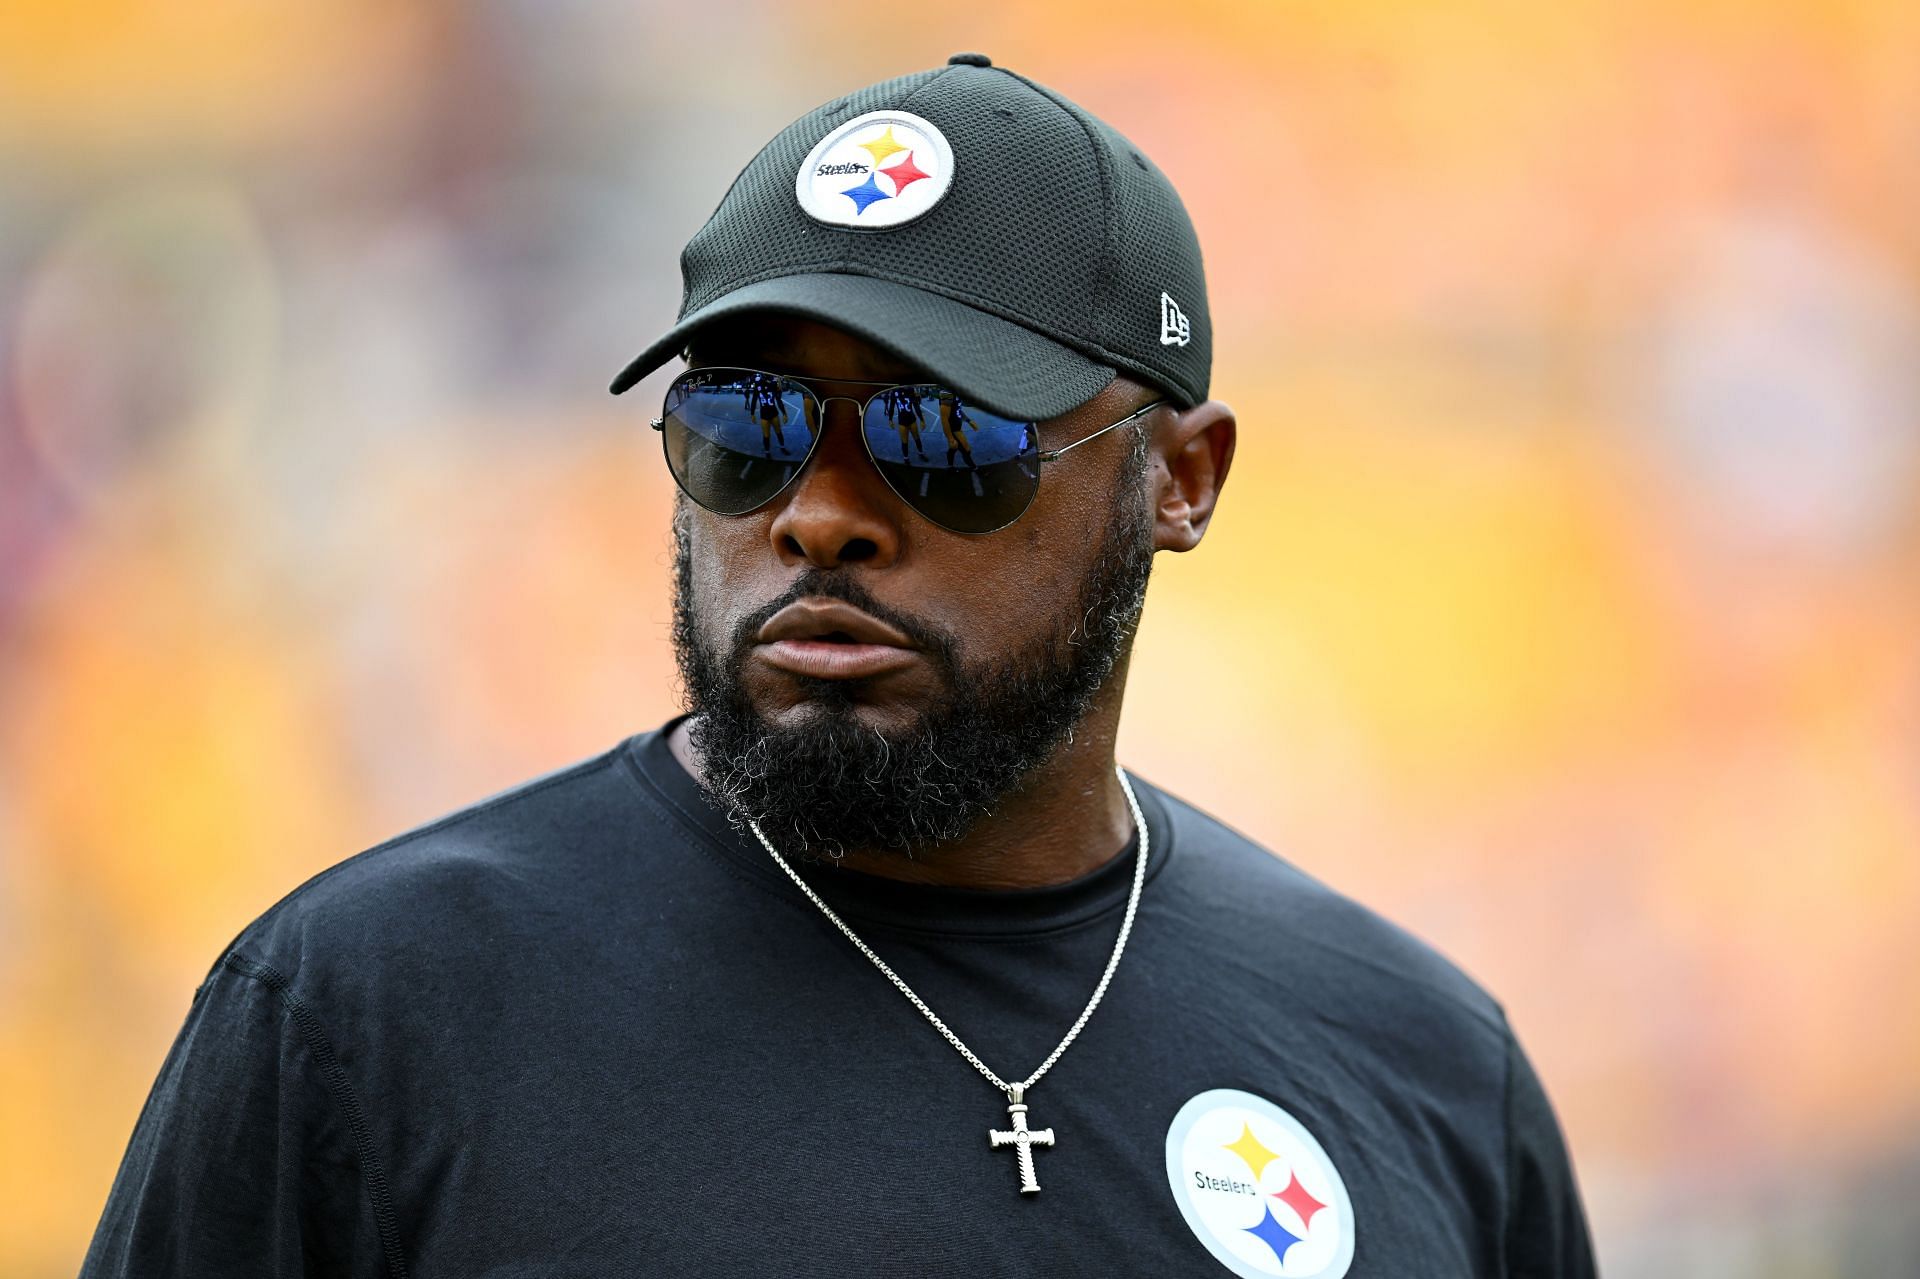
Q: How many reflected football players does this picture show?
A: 2